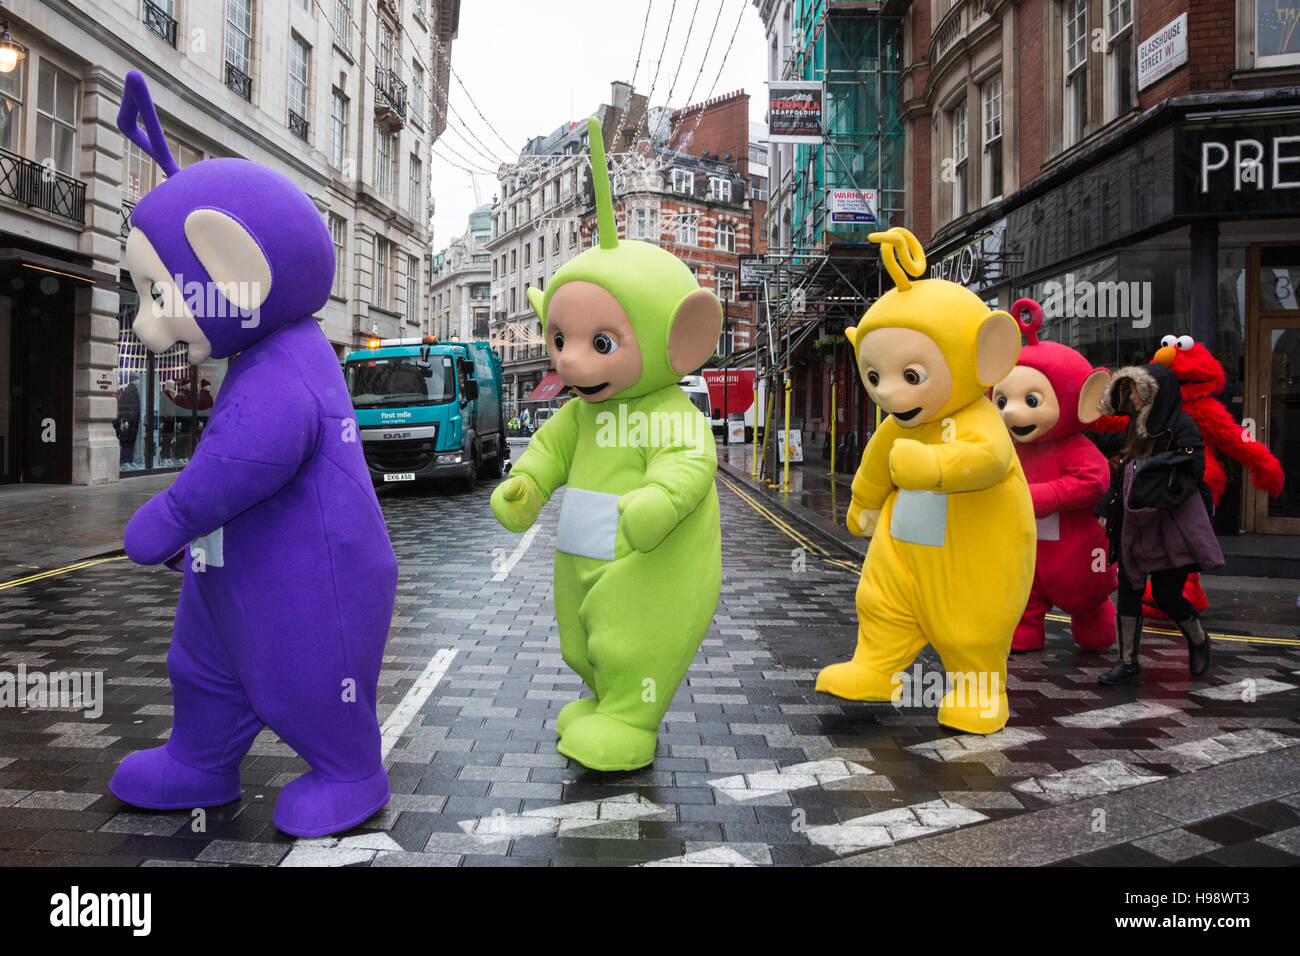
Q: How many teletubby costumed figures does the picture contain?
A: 4